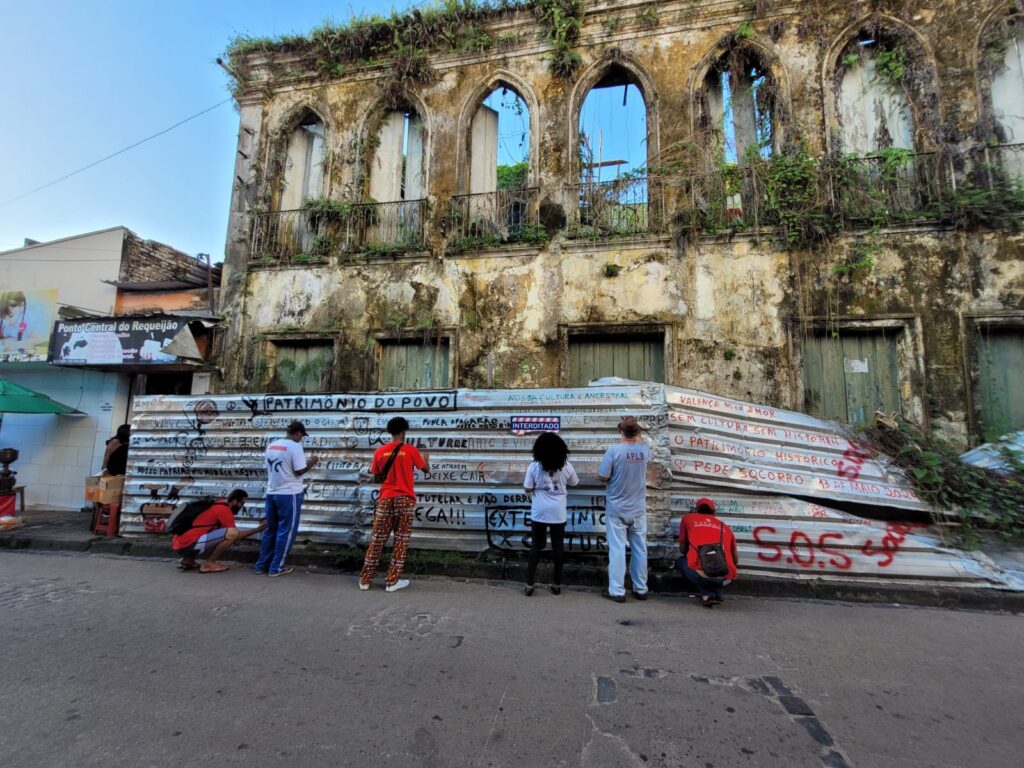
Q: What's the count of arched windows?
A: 7